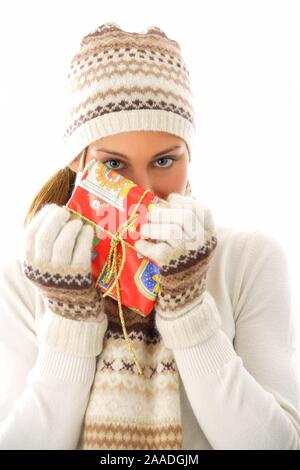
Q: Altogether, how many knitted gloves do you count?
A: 2